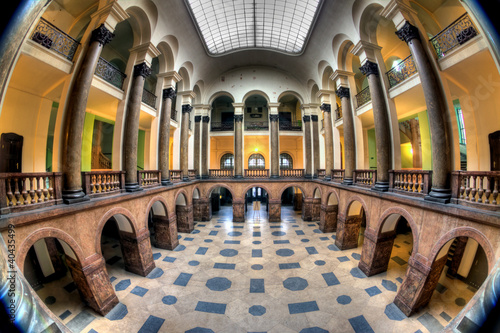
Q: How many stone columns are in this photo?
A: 14